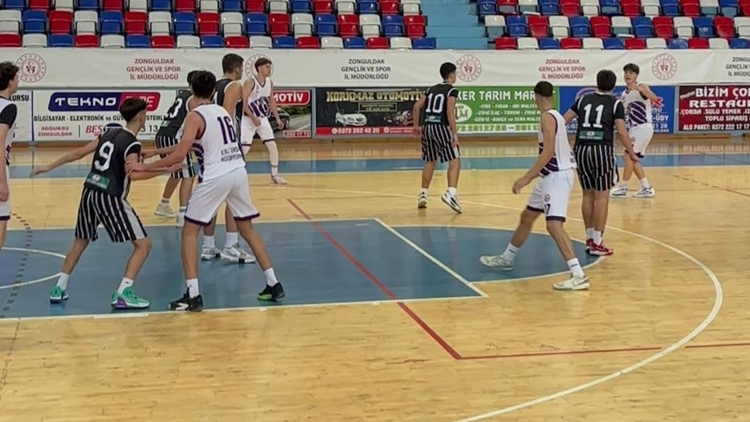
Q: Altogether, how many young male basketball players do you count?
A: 10